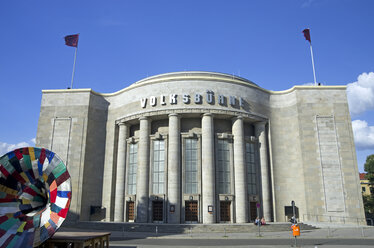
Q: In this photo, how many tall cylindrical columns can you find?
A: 6